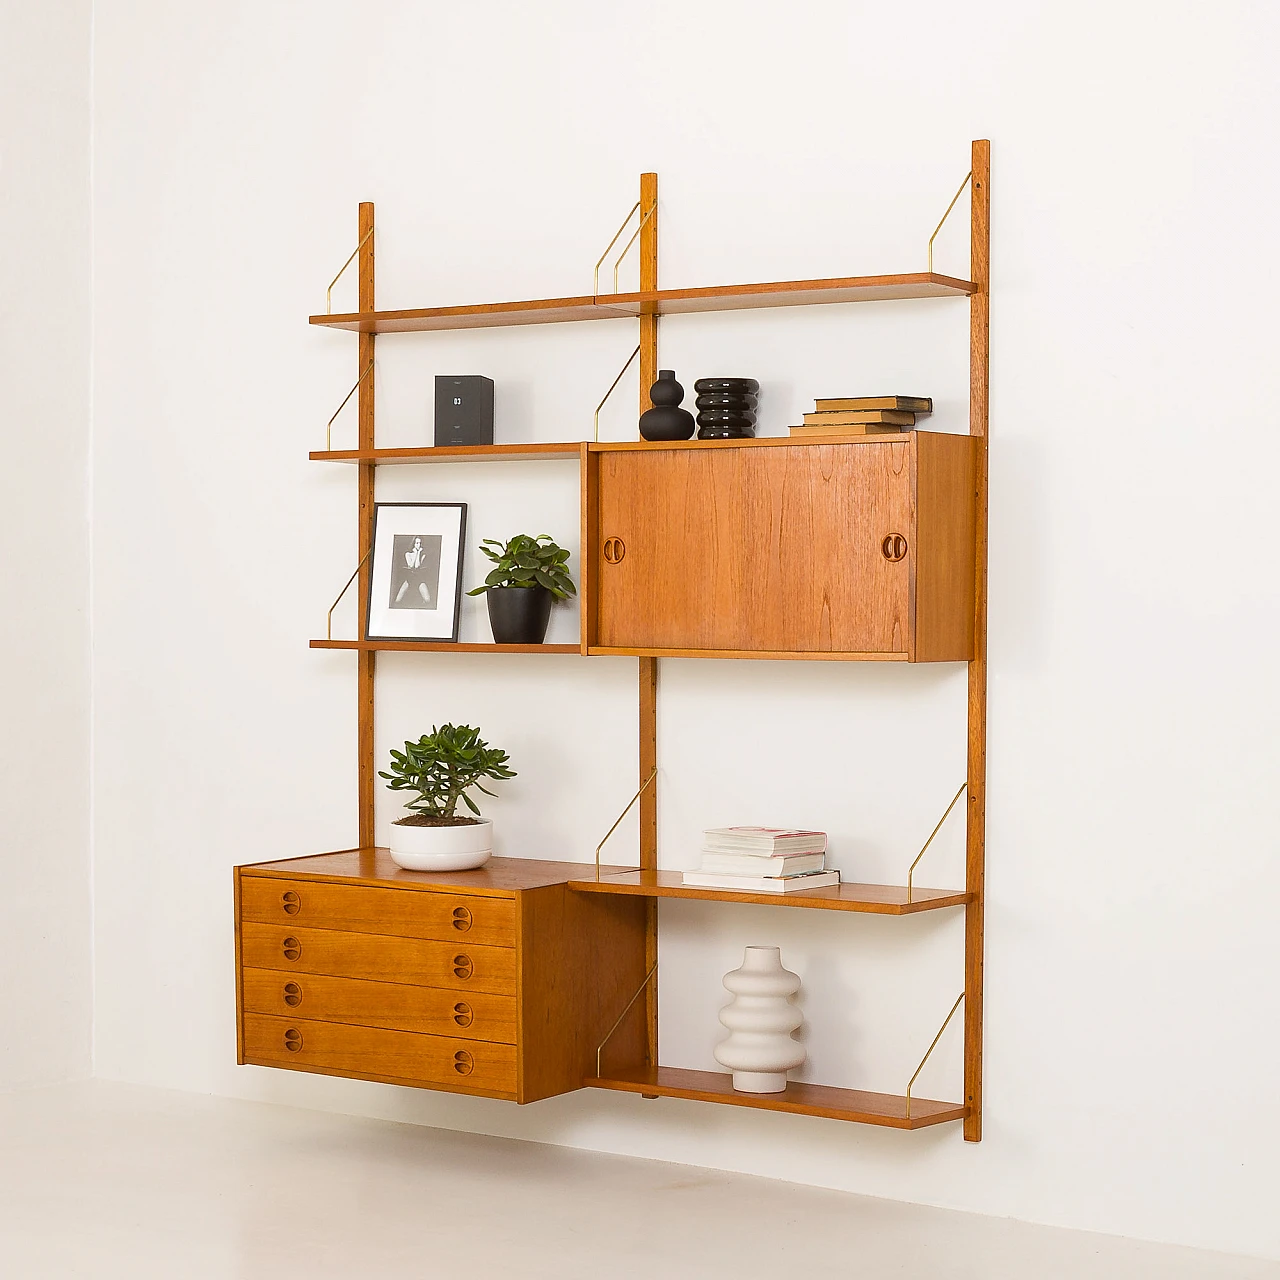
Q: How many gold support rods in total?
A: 11